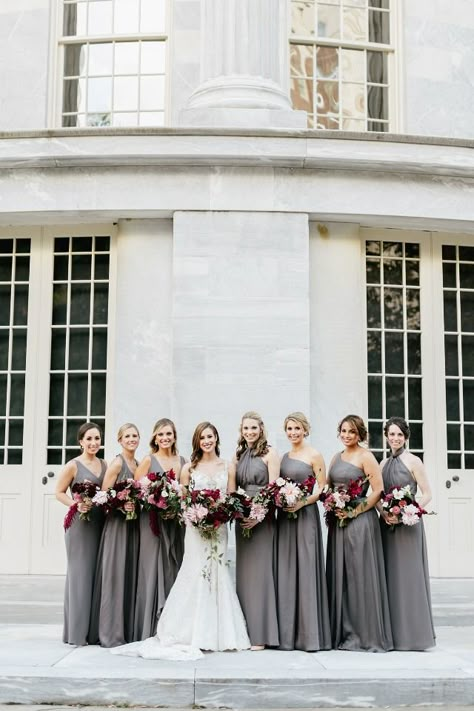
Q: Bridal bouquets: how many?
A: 8